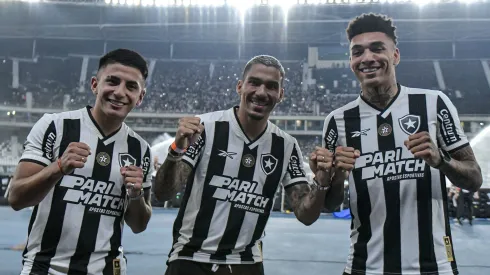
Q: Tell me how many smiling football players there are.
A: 3